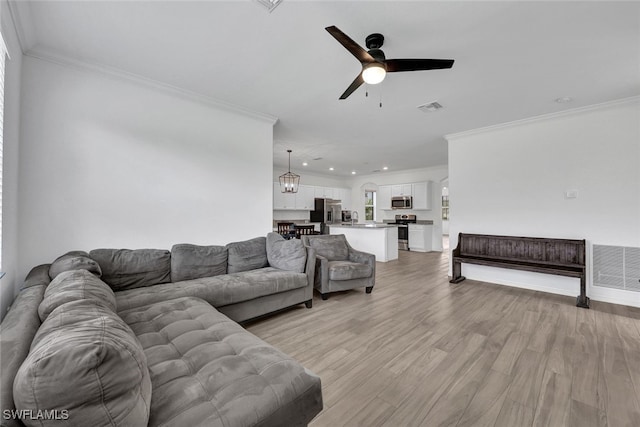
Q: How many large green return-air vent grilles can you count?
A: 0